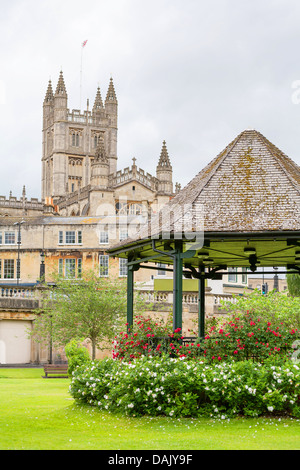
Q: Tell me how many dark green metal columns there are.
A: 3